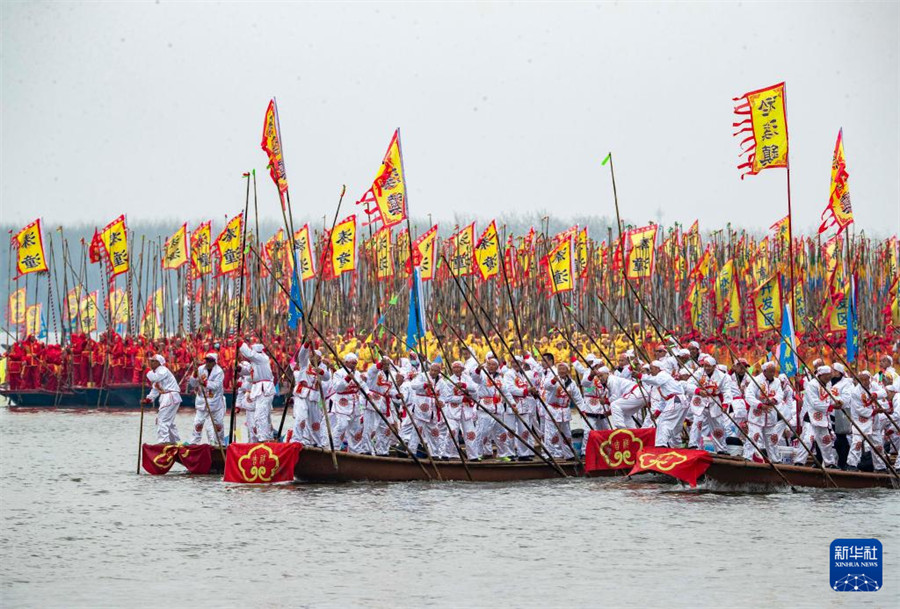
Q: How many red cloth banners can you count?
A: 4